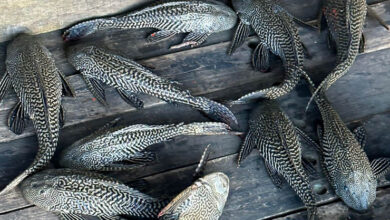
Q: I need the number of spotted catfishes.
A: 10